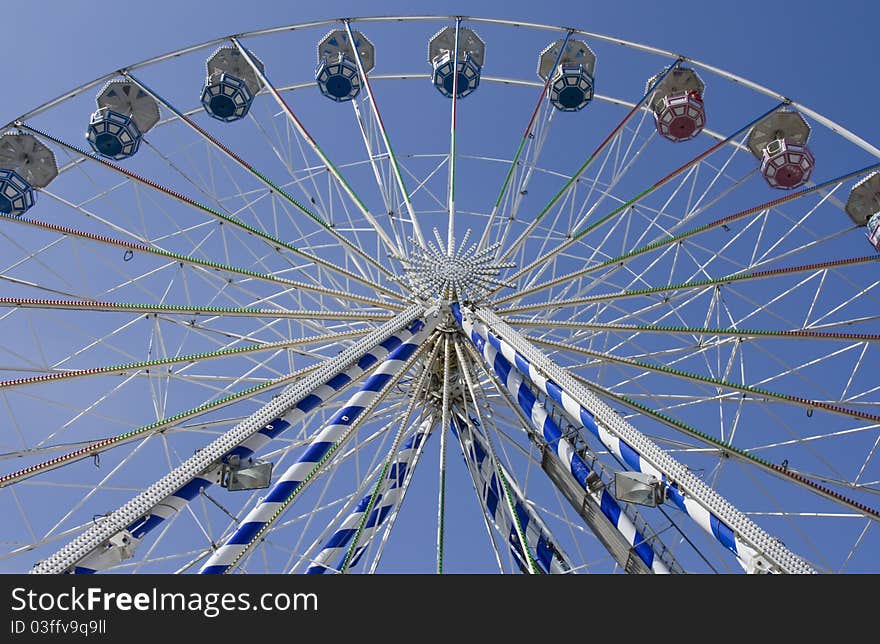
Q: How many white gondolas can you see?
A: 0